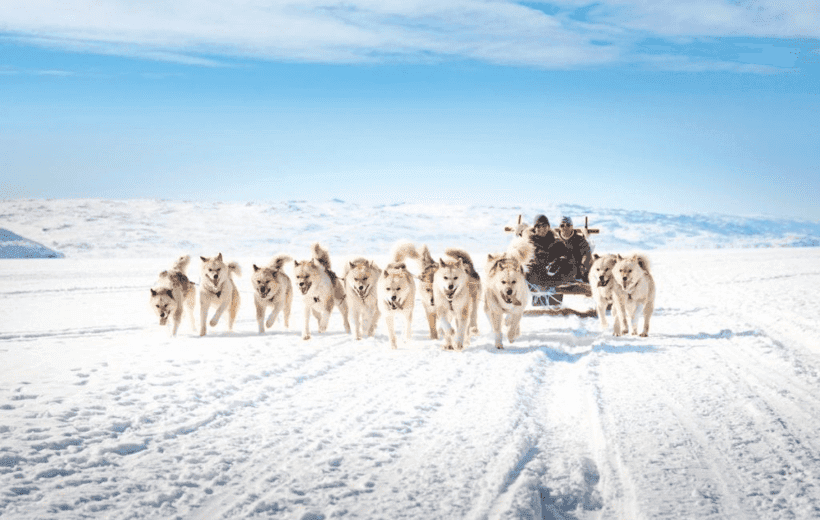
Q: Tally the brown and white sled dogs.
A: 11